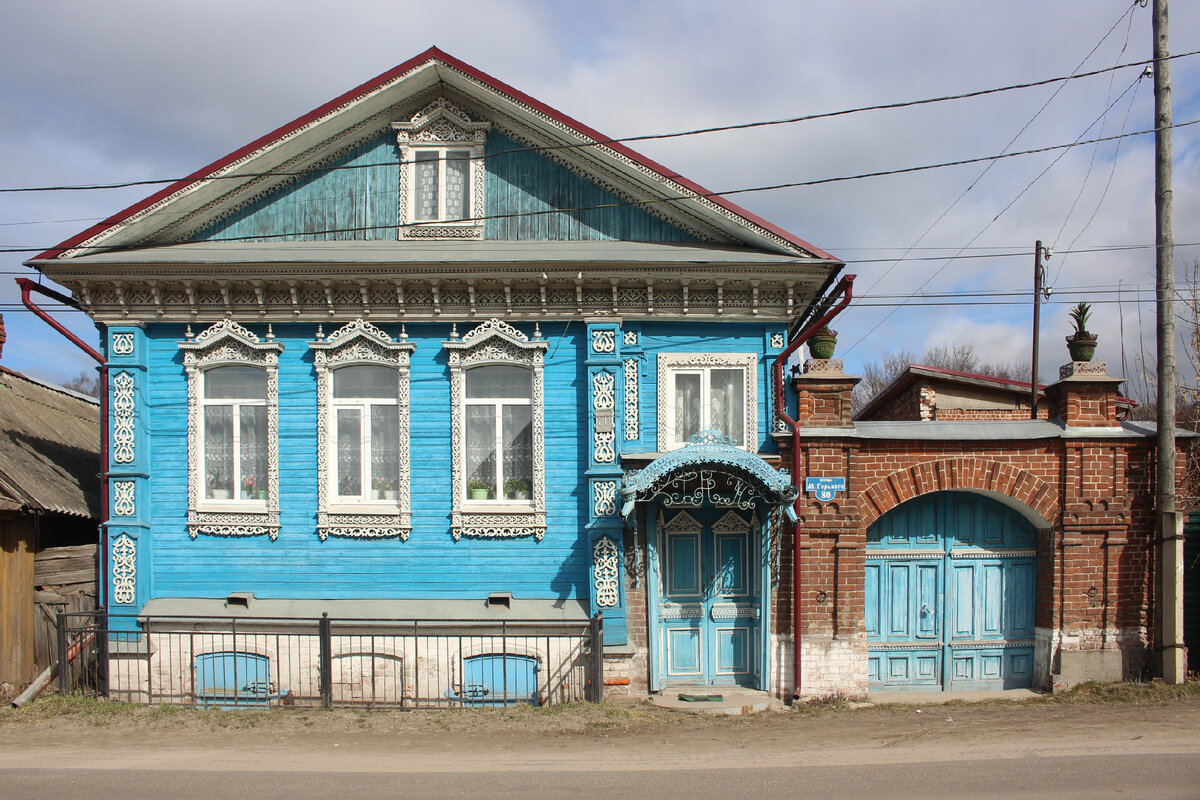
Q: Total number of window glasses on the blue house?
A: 13